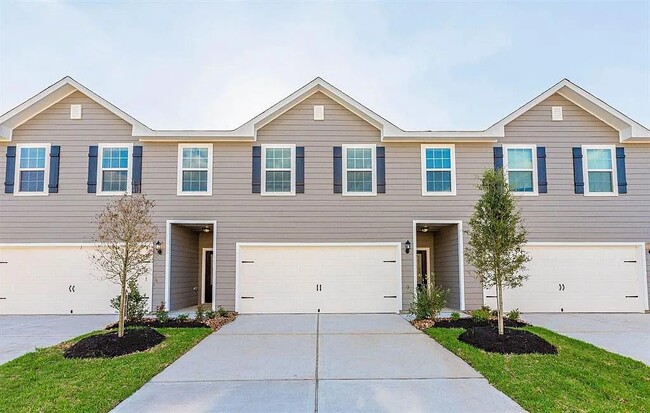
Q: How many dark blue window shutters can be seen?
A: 12